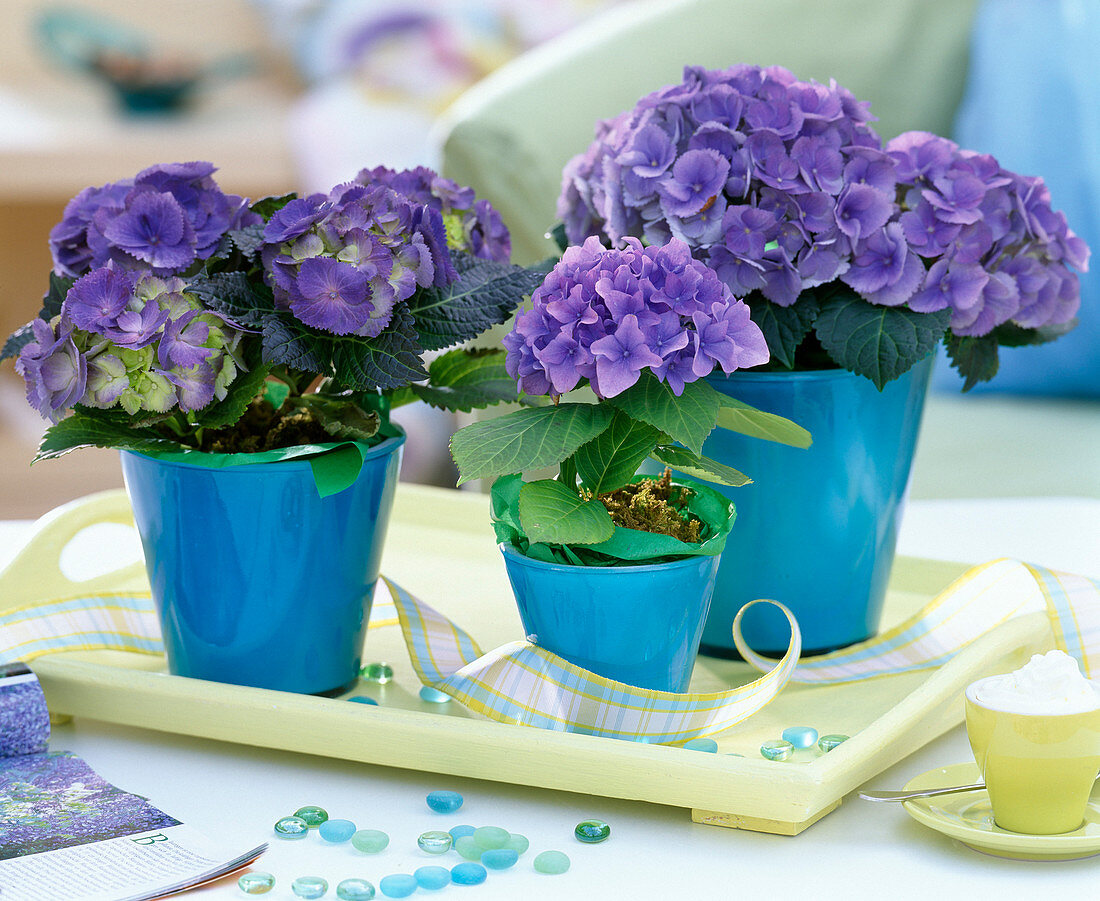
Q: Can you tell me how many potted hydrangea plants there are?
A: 3